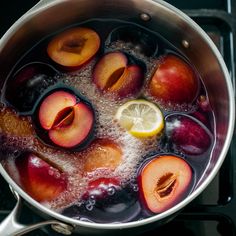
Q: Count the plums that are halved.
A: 4